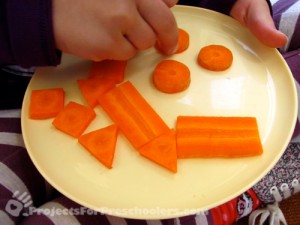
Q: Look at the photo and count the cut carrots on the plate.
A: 11